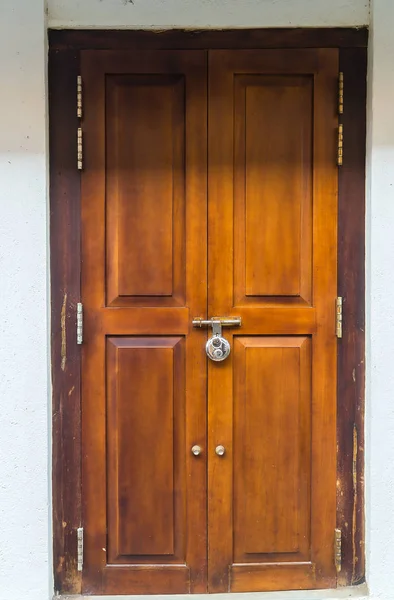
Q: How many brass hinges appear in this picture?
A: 8